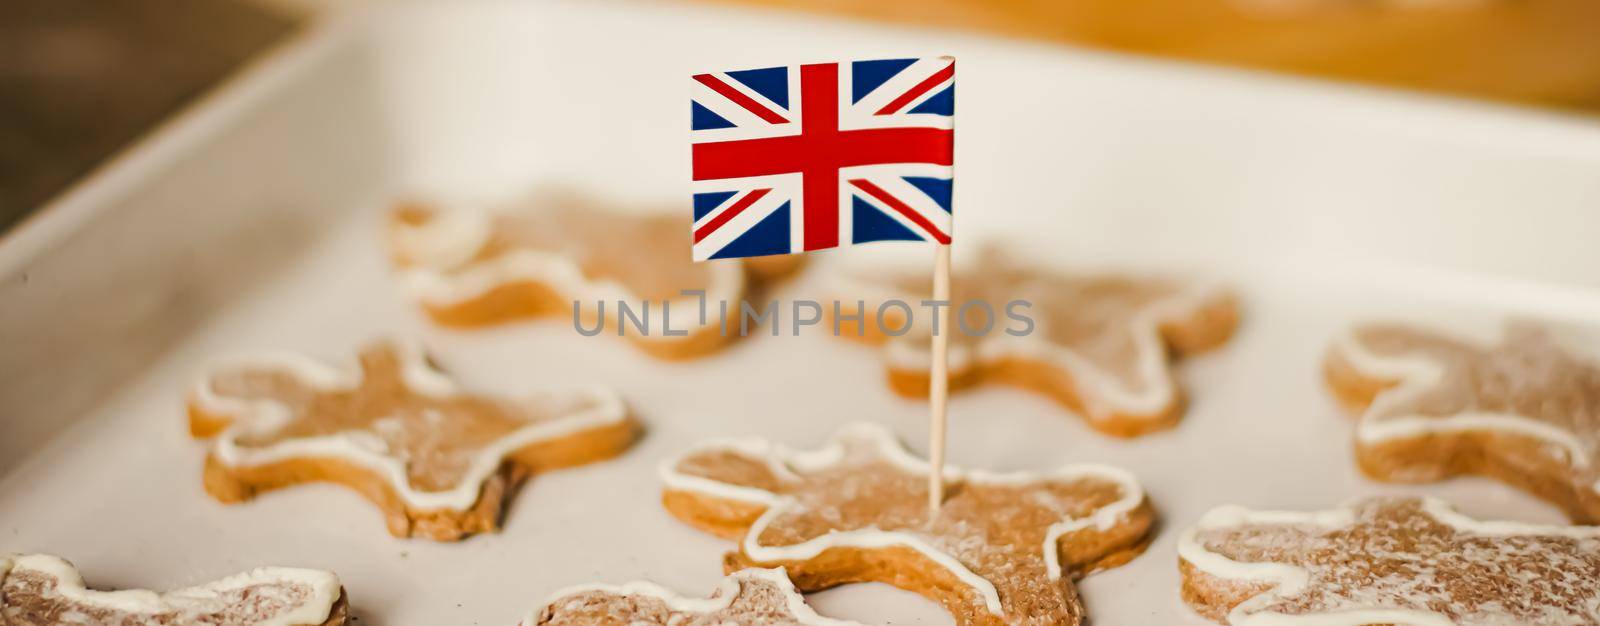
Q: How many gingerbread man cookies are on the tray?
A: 8